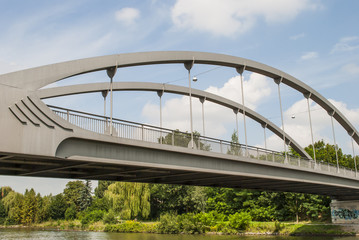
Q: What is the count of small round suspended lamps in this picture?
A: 2